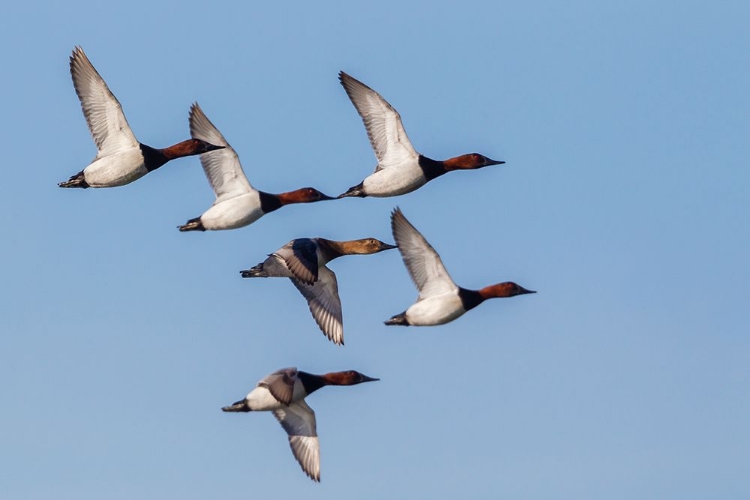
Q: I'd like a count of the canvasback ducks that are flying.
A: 6